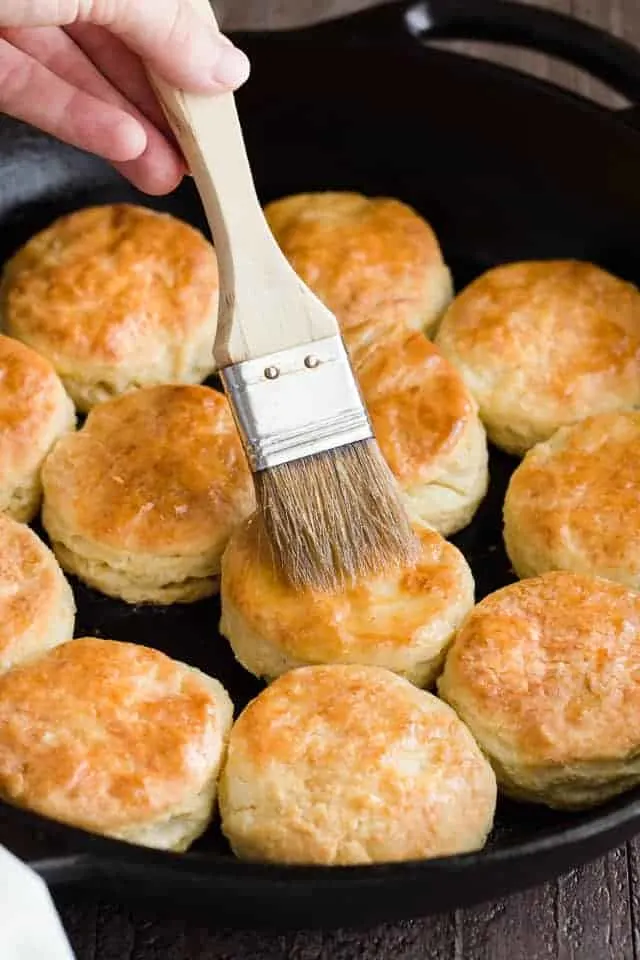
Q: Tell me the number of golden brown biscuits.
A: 12